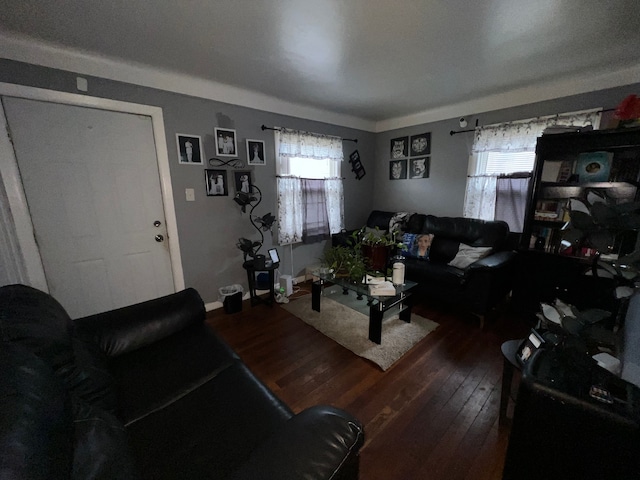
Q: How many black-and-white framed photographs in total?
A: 5